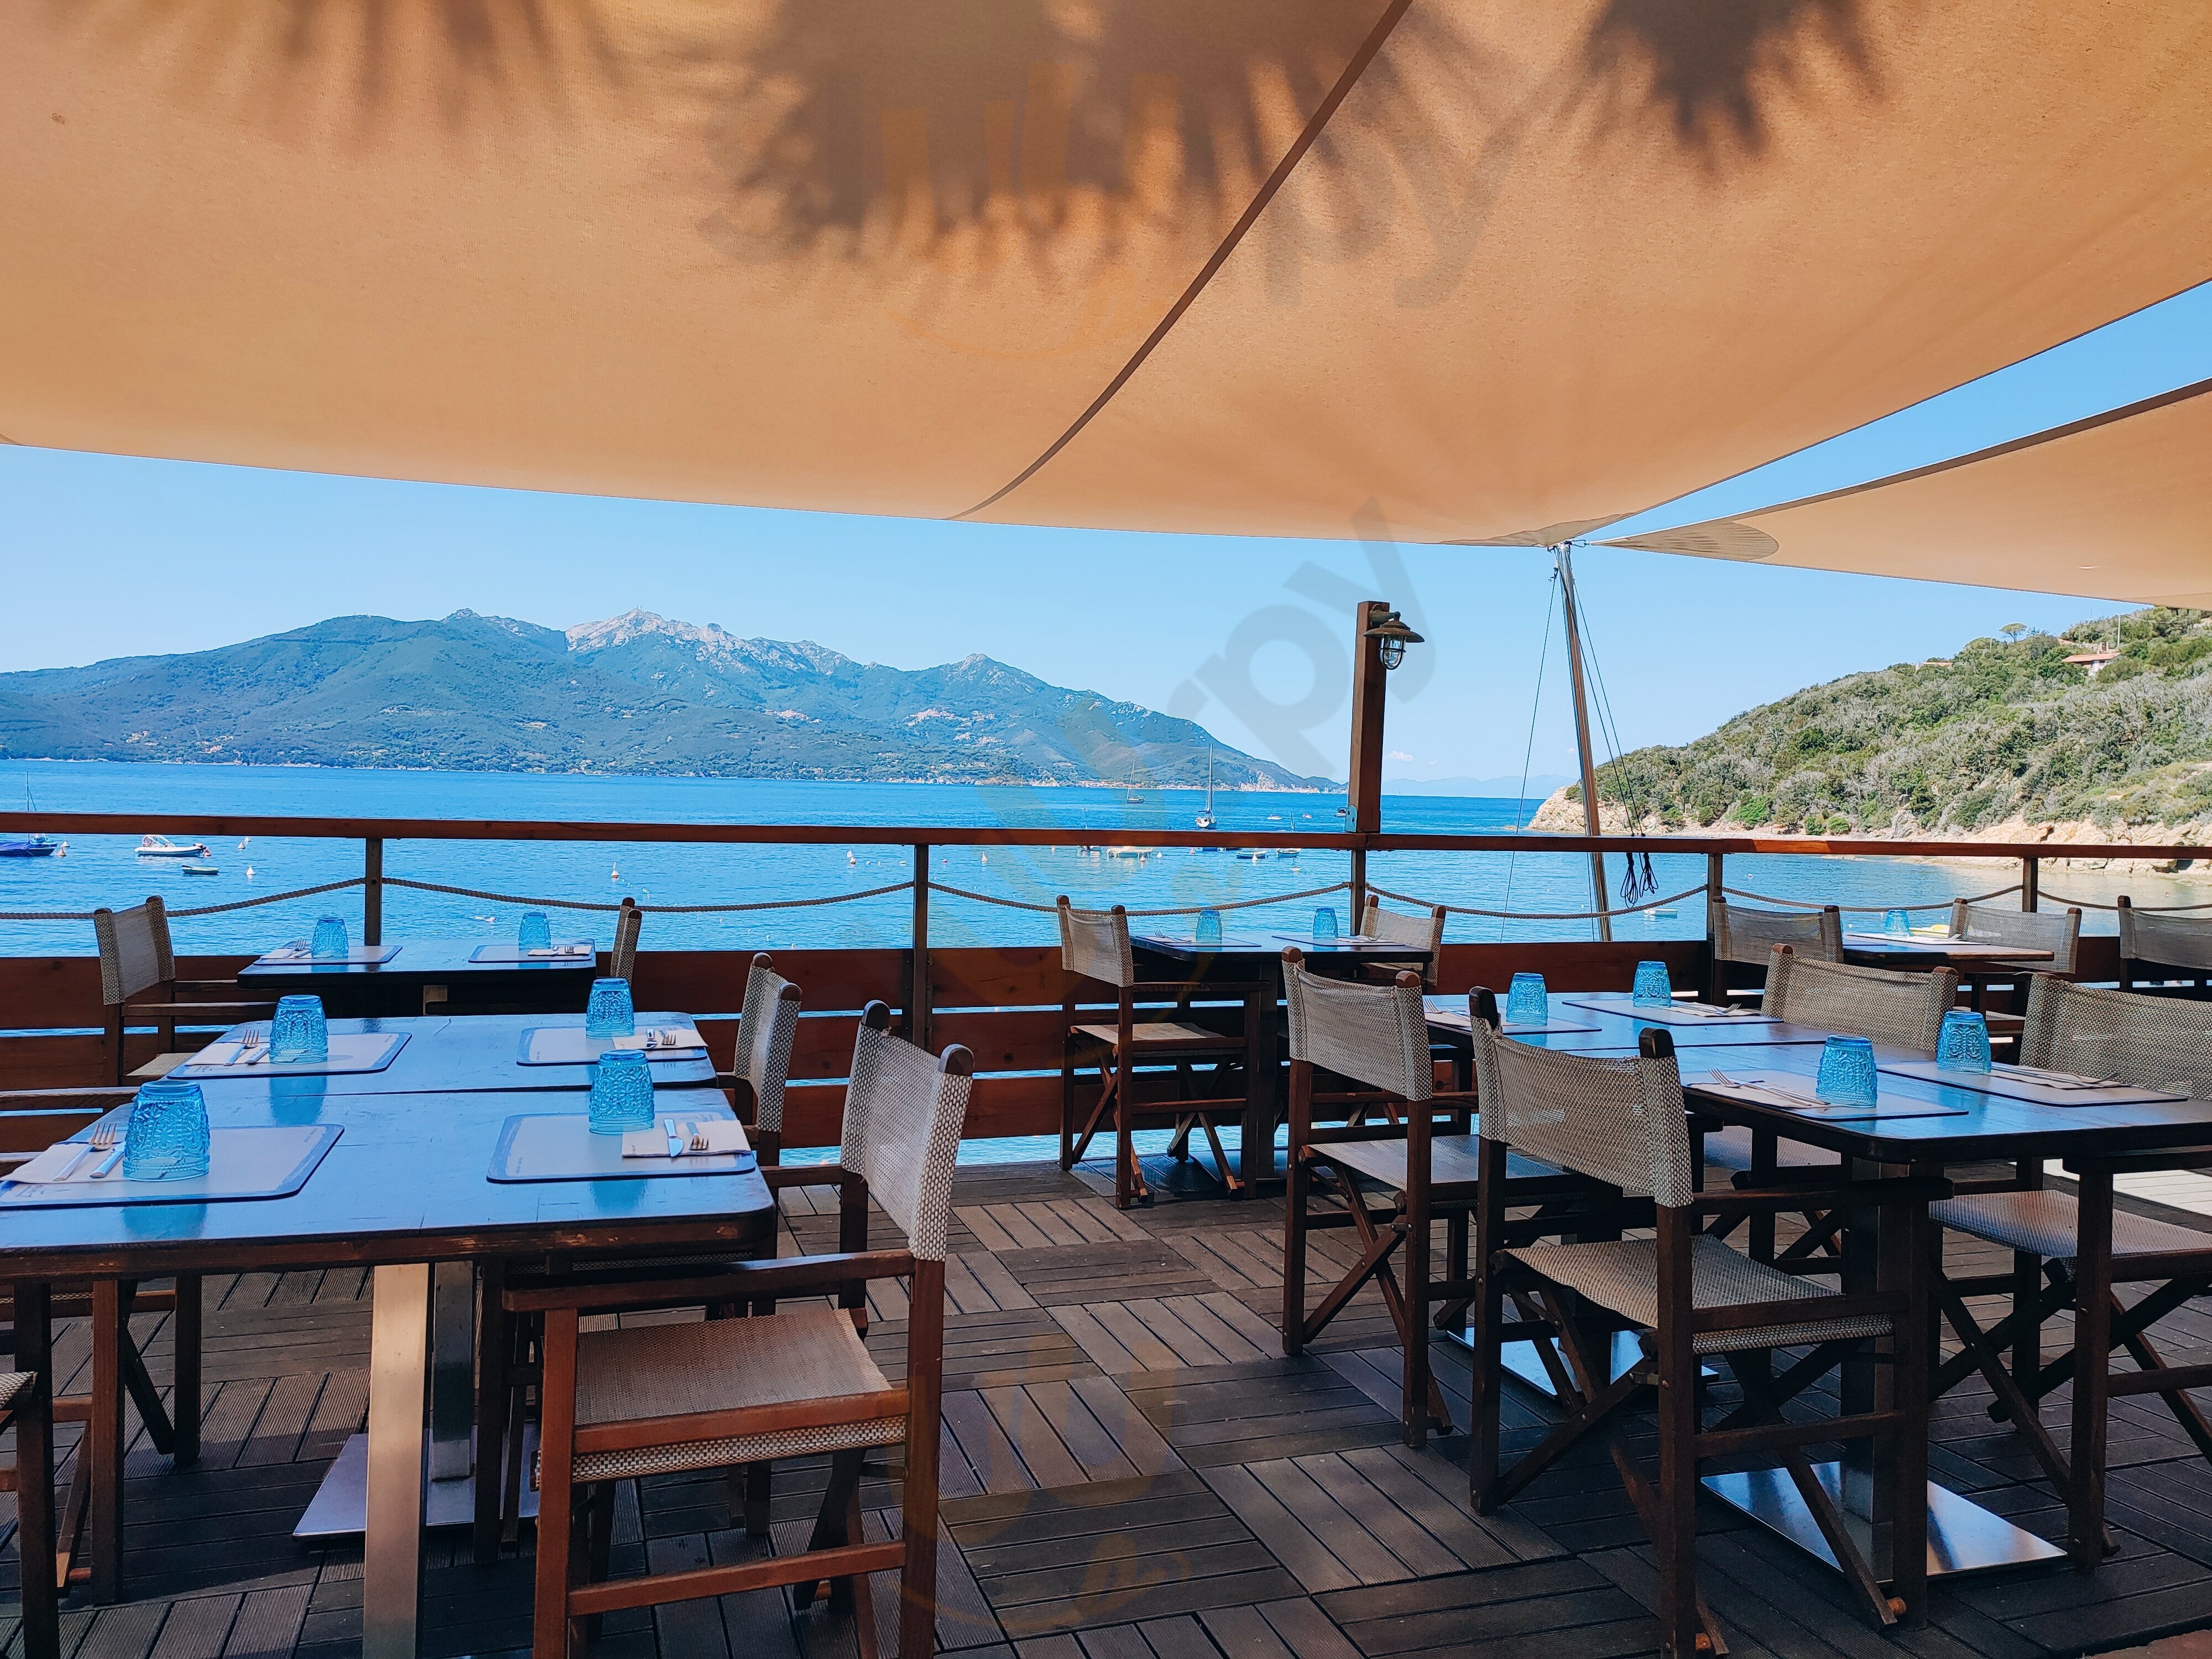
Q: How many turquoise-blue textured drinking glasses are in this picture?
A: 13